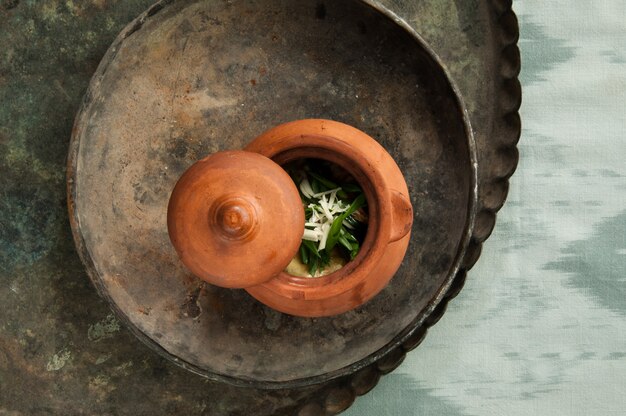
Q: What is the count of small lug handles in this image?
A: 1